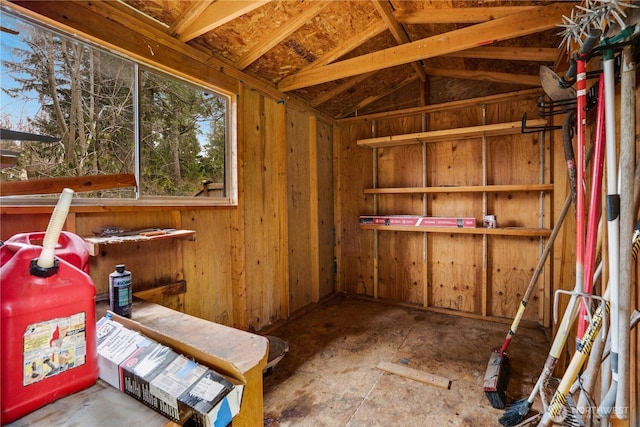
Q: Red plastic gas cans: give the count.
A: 2